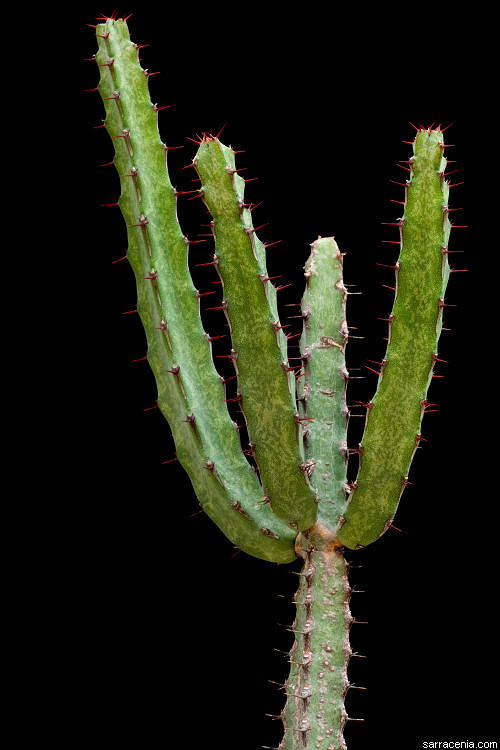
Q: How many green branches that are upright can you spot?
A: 4